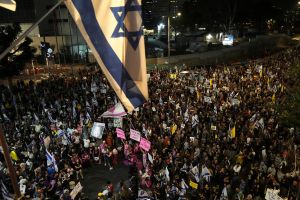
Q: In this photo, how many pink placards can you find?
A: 3